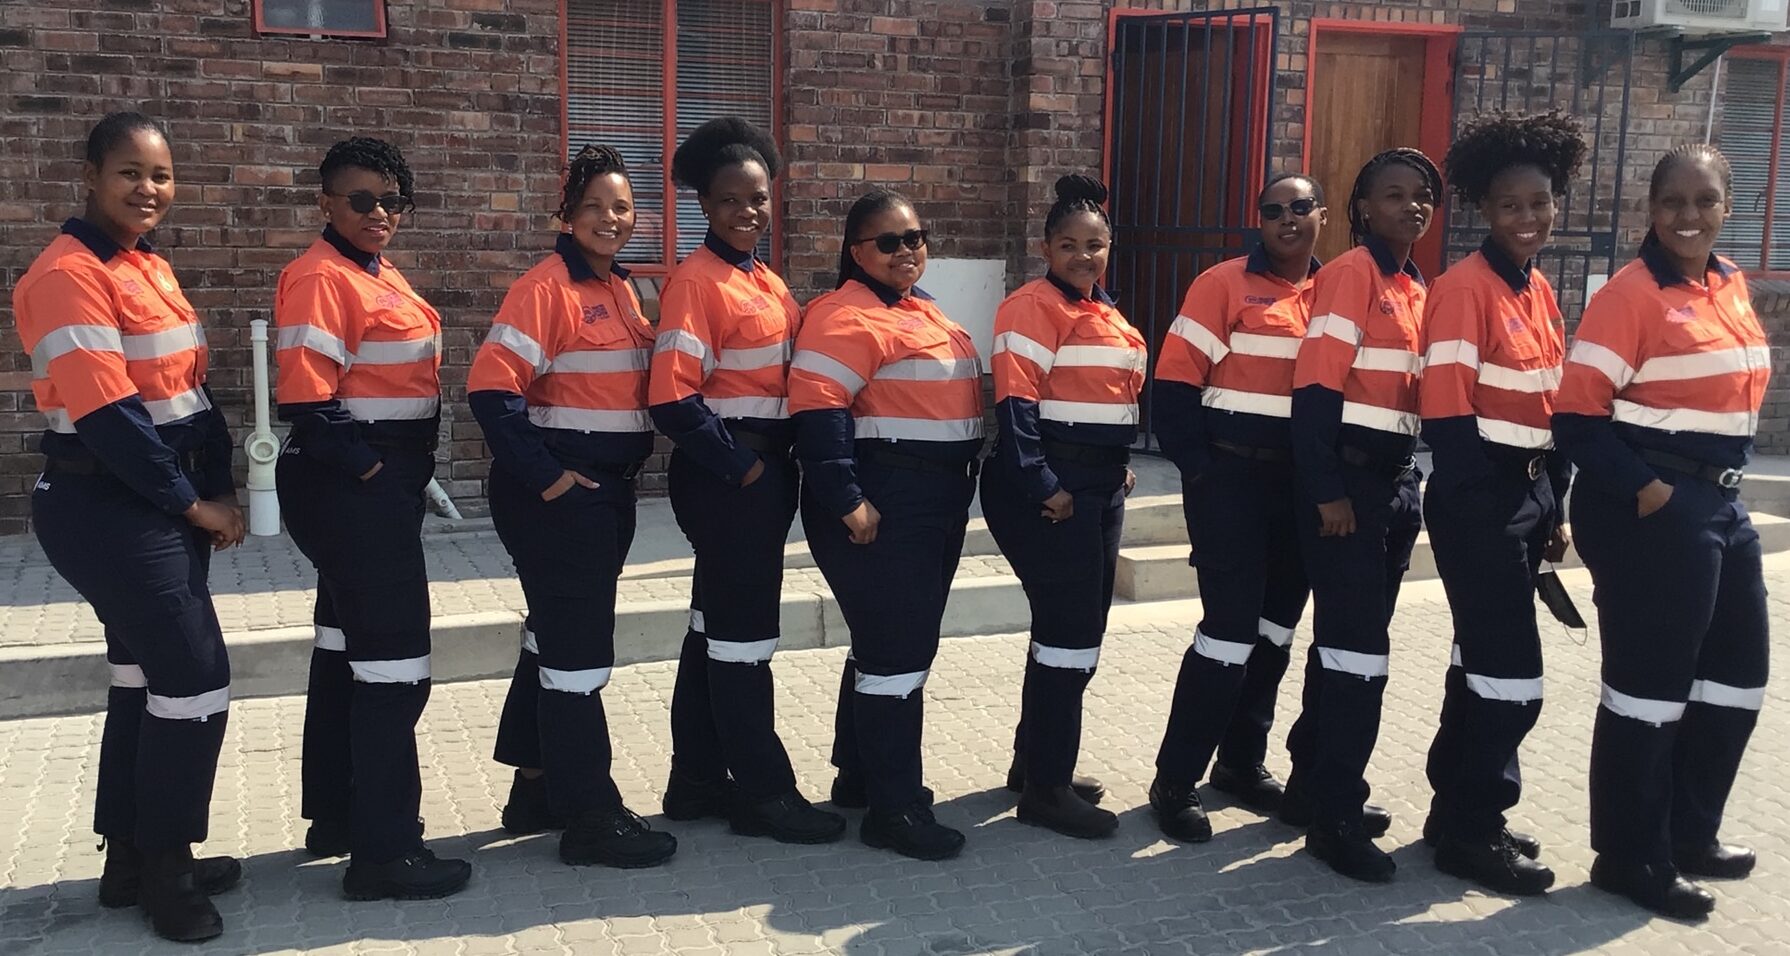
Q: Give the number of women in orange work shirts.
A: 10